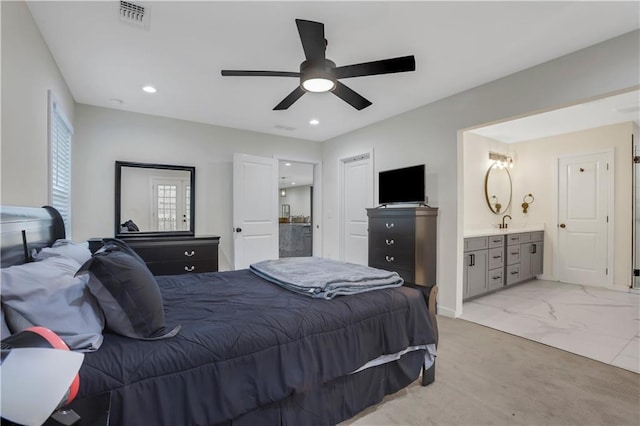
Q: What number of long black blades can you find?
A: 5